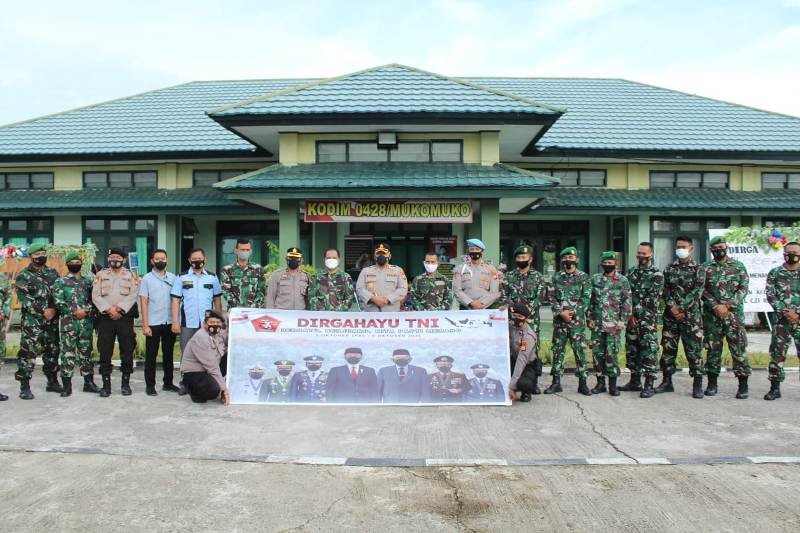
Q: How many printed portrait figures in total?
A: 7